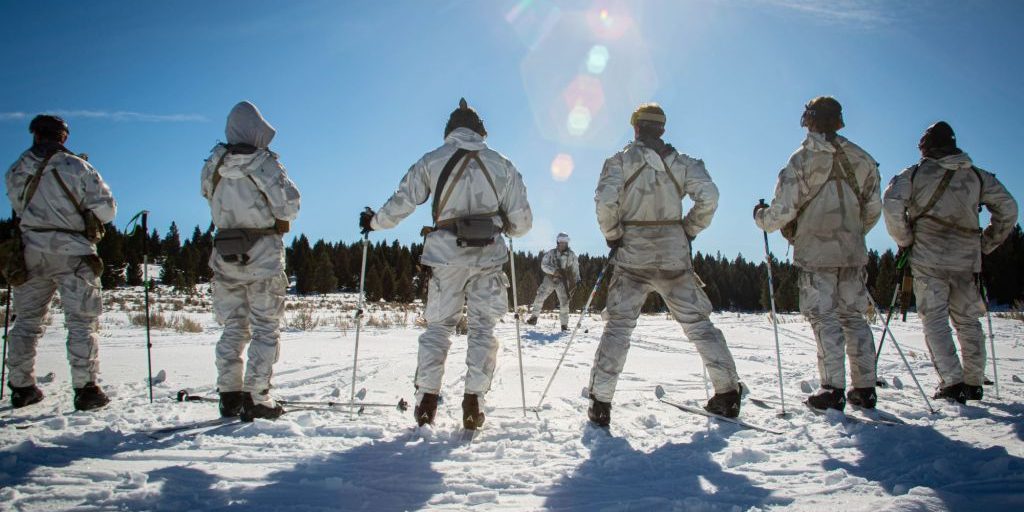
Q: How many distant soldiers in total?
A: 1